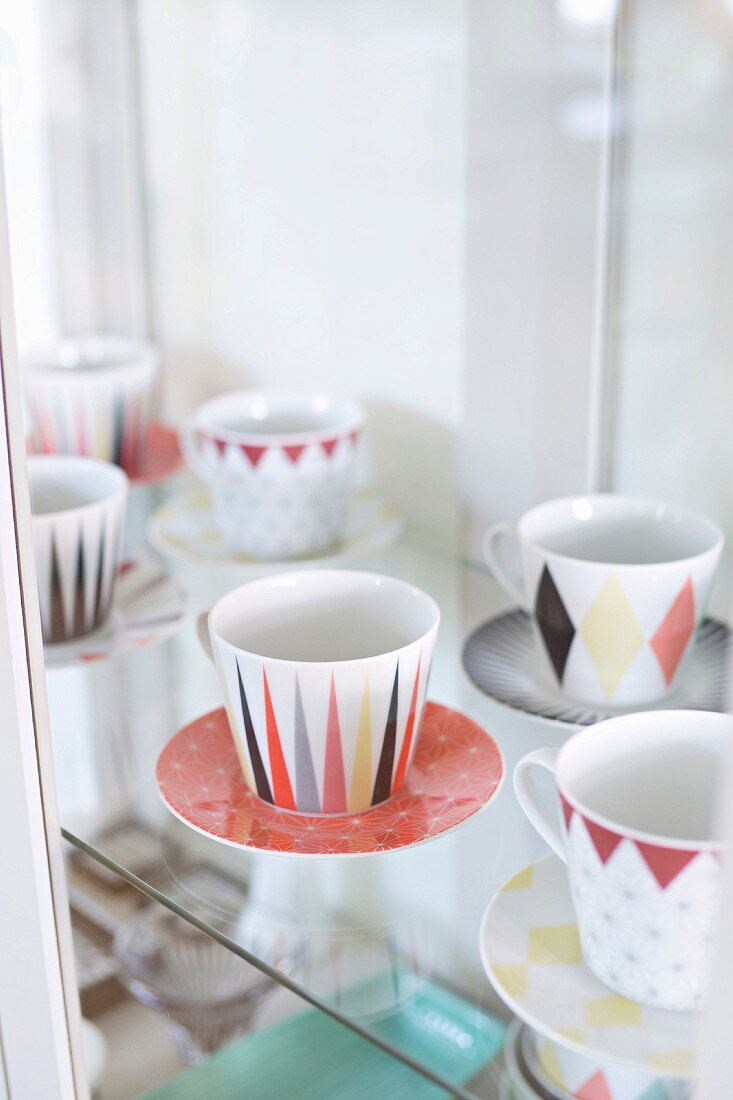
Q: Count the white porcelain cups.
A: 6